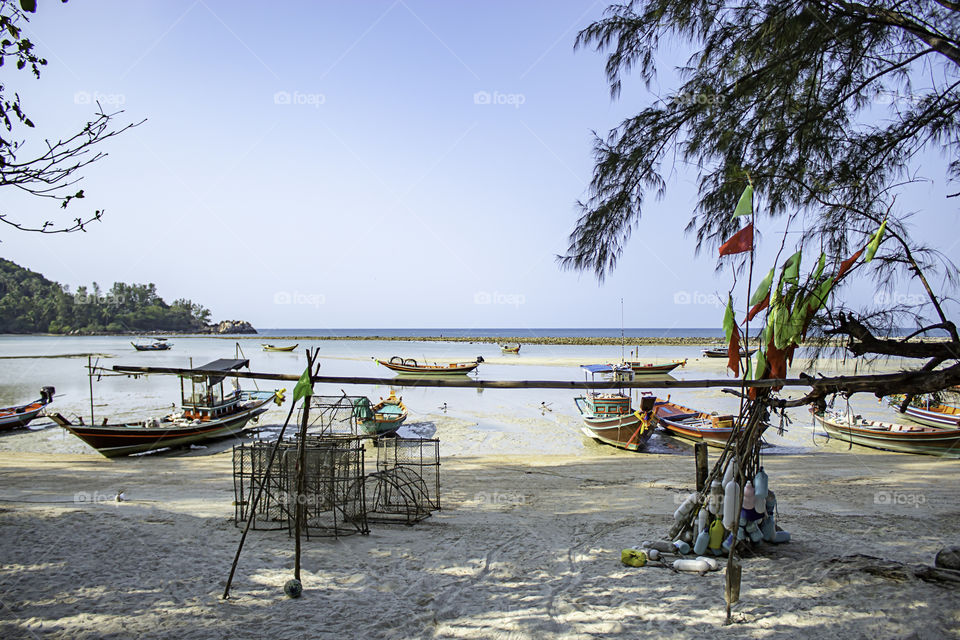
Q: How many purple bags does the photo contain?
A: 1